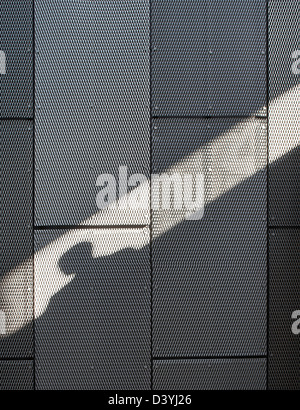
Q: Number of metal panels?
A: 10